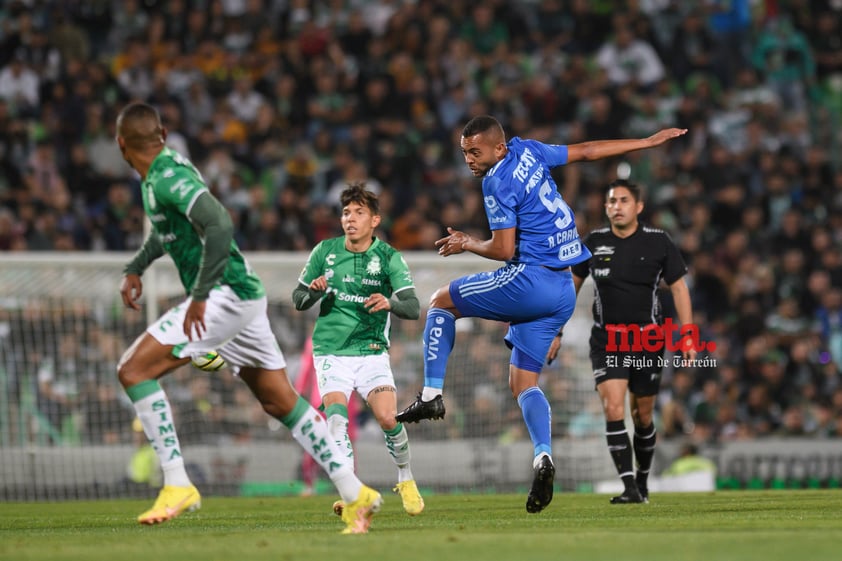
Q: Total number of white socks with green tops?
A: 4